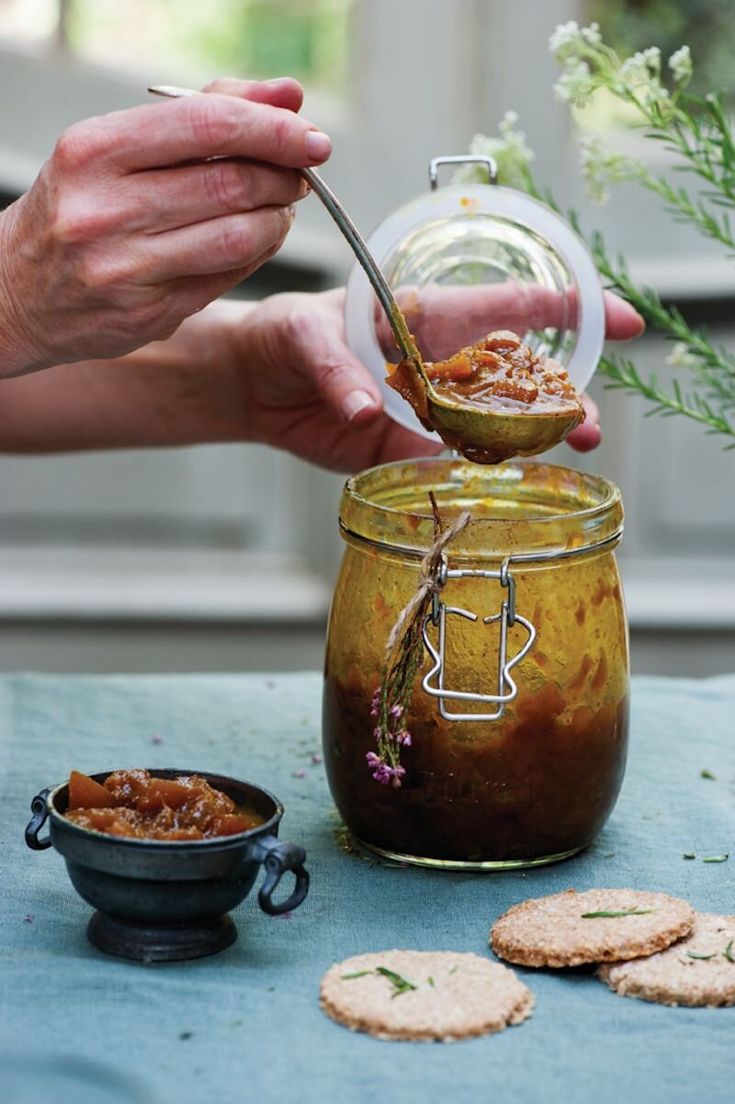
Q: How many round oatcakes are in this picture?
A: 3